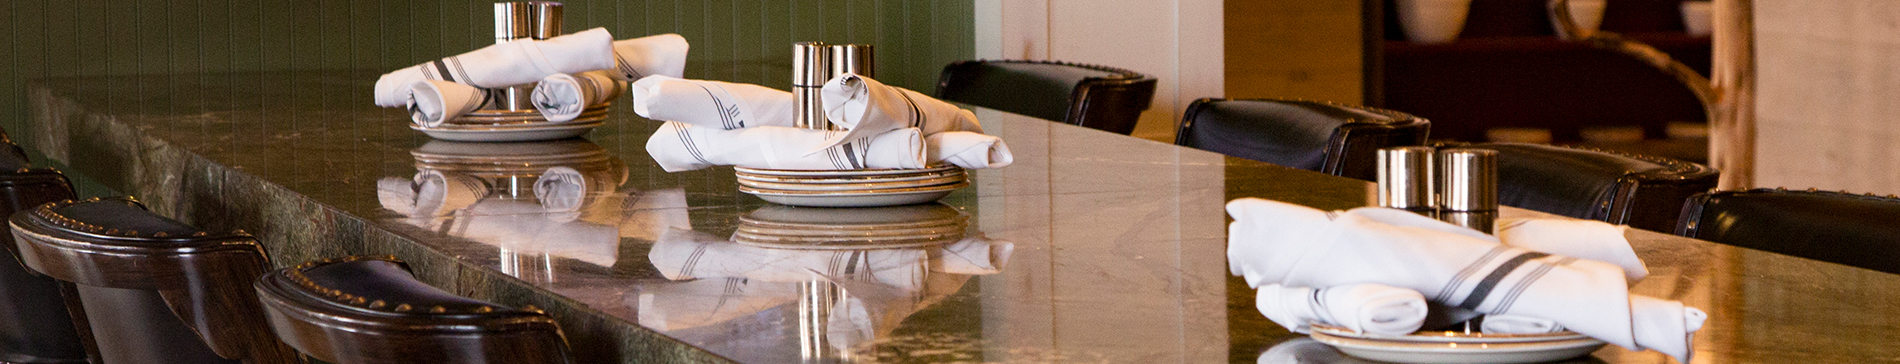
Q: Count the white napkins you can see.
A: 12